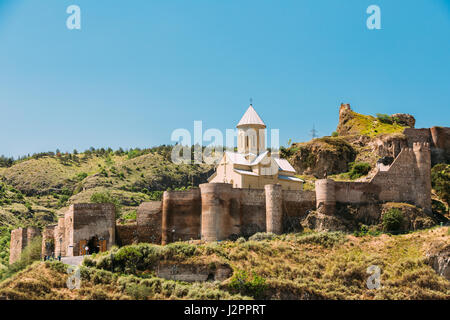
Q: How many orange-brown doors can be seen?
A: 2